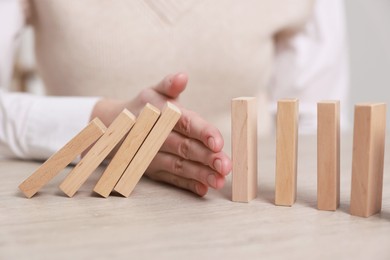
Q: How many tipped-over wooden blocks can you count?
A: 4